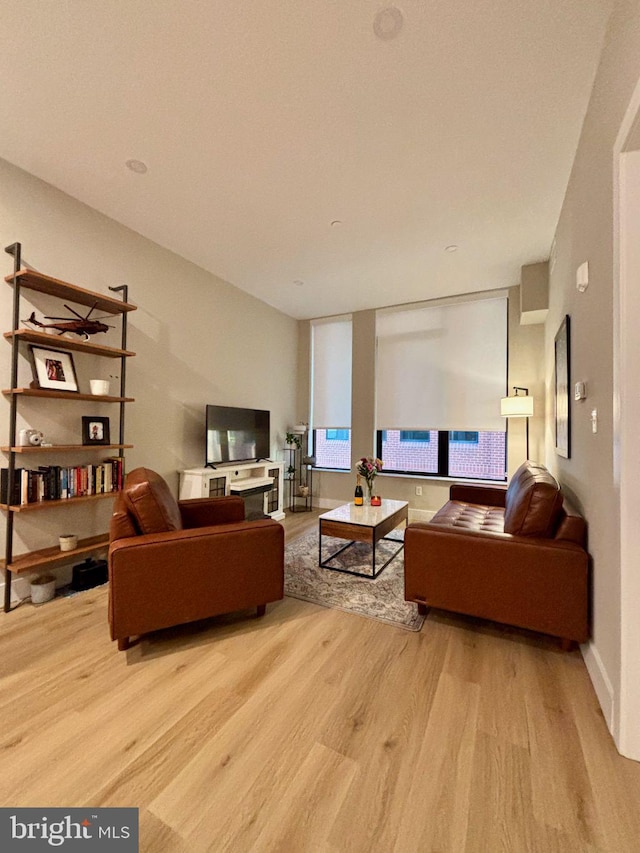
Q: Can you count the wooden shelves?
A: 6